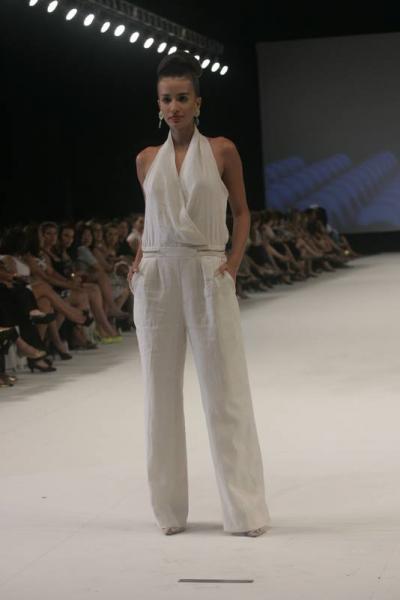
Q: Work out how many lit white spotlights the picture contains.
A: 15